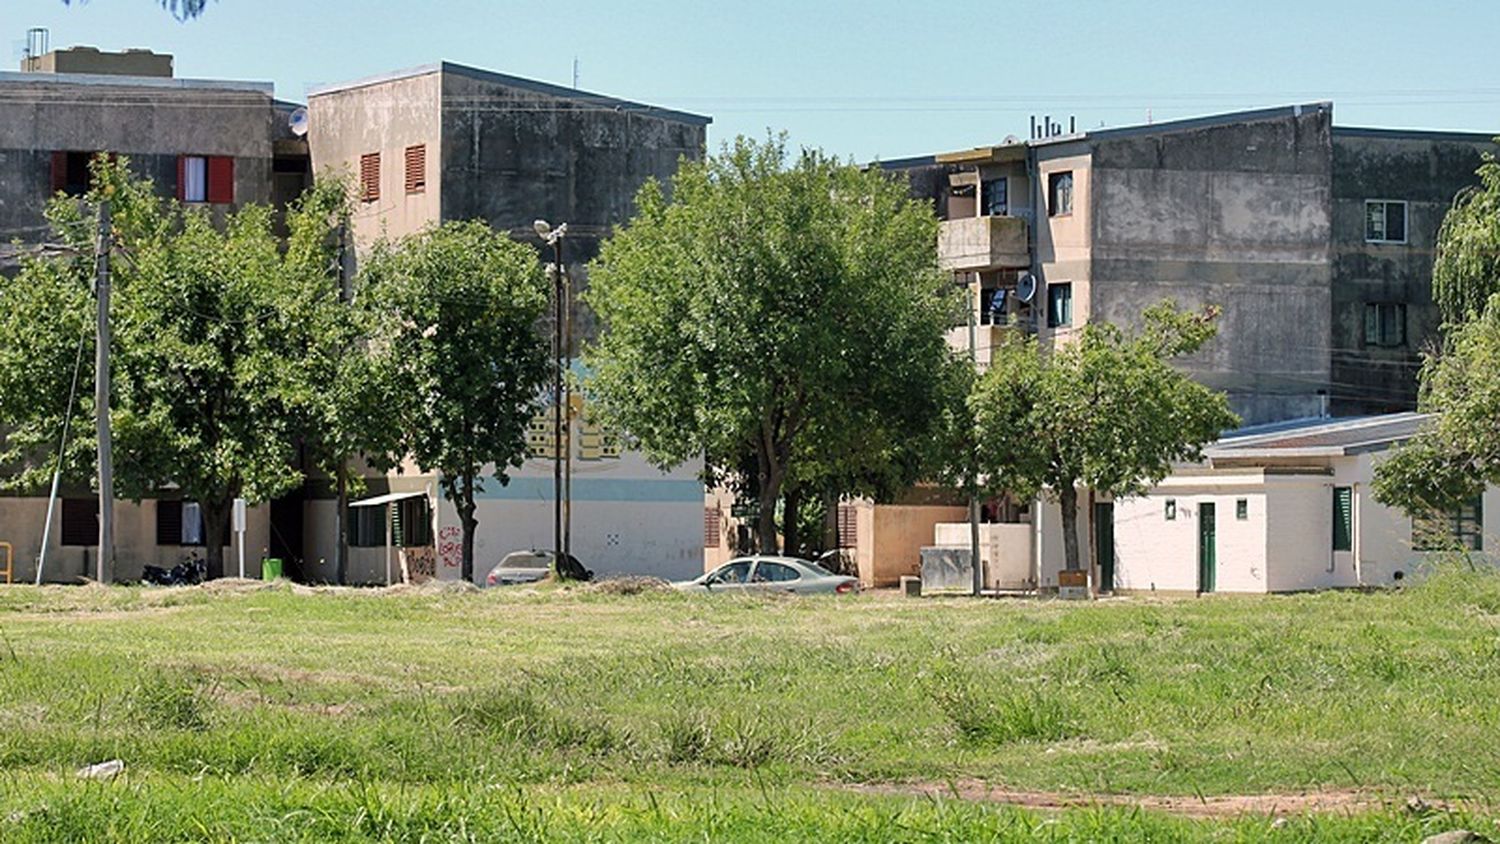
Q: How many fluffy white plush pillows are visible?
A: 0